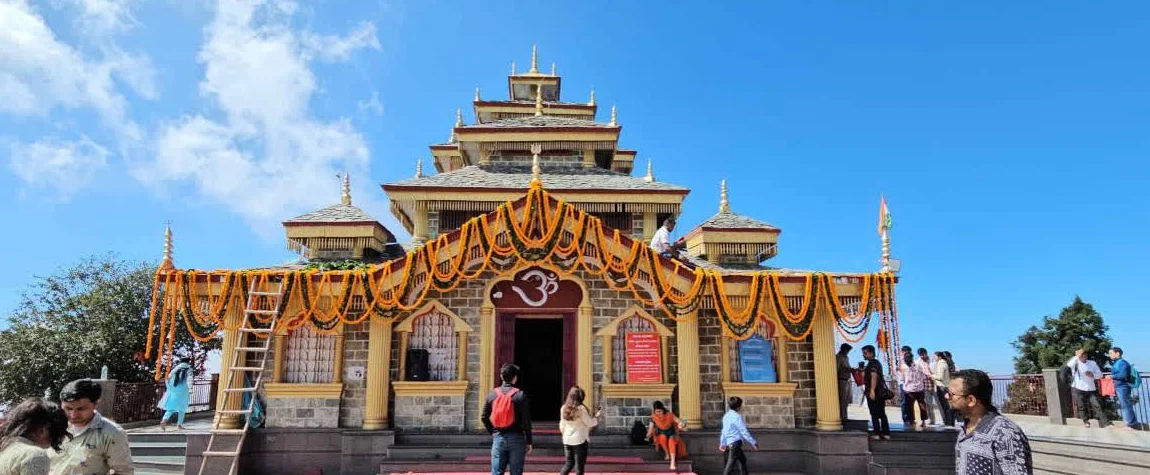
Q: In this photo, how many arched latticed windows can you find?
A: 4